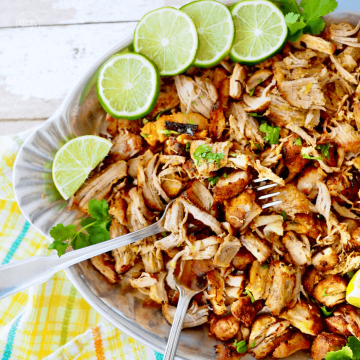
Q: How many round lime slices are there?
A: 4